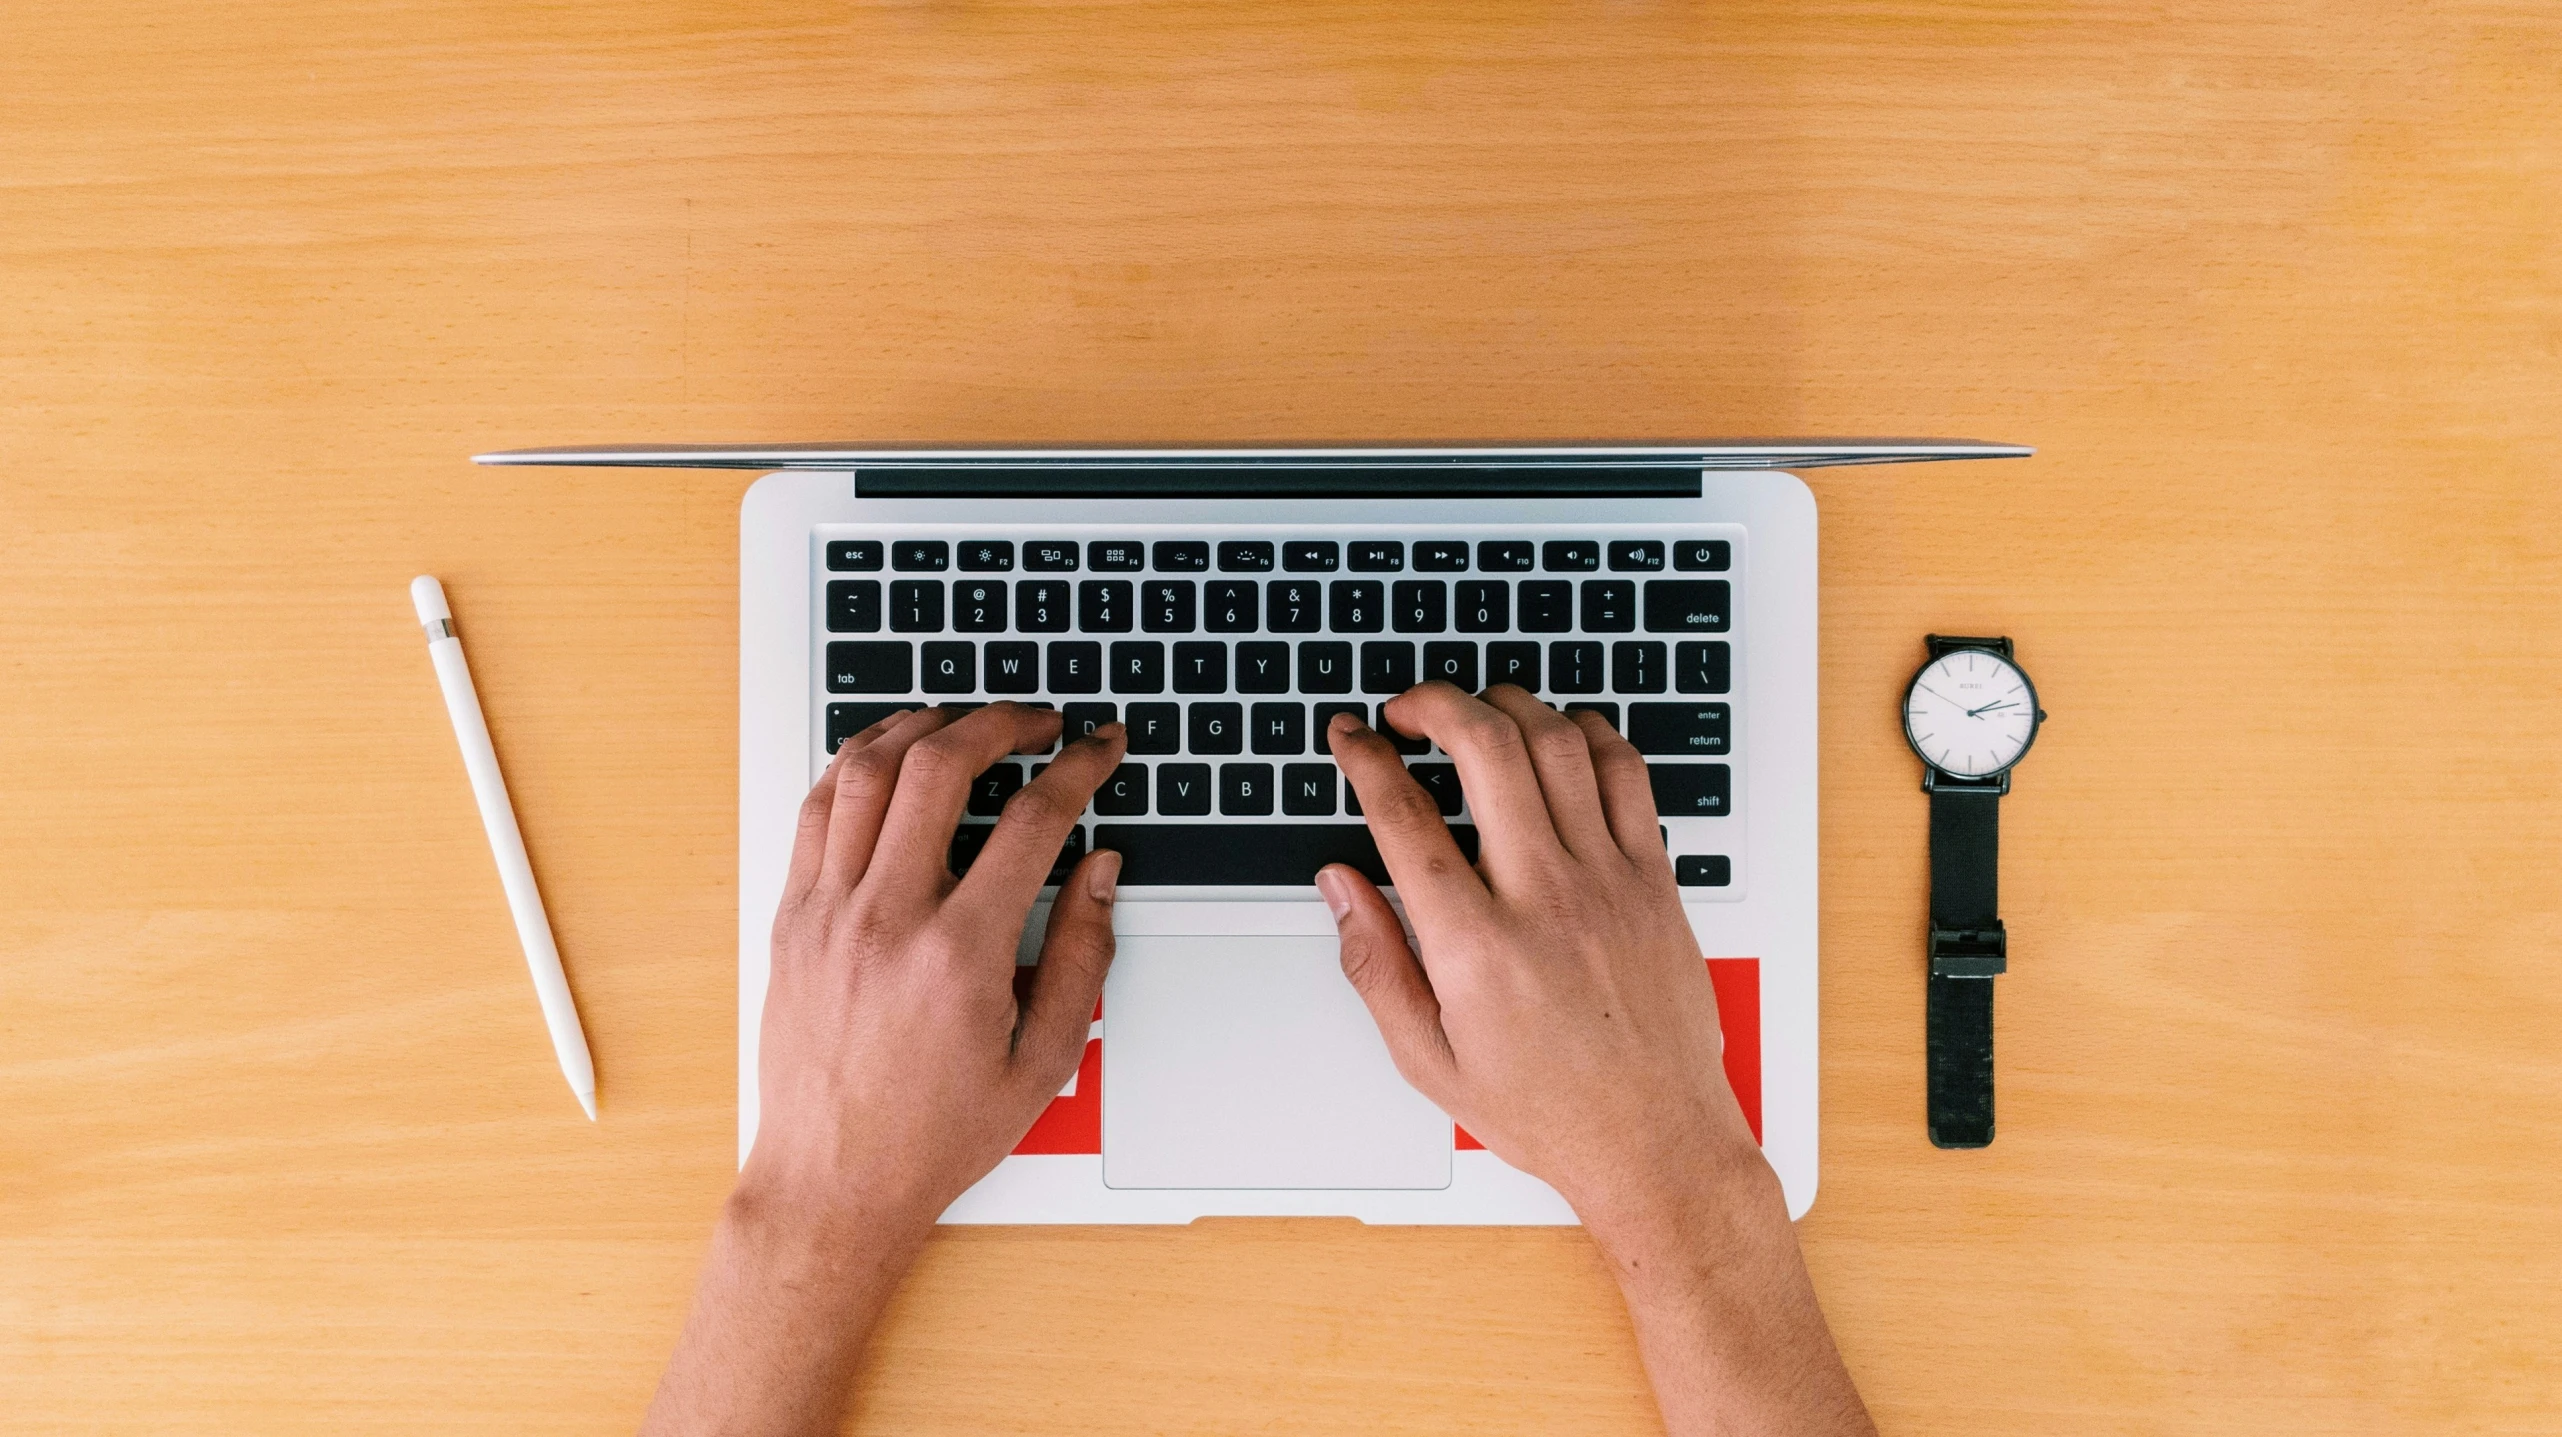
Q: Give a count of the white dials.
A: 1